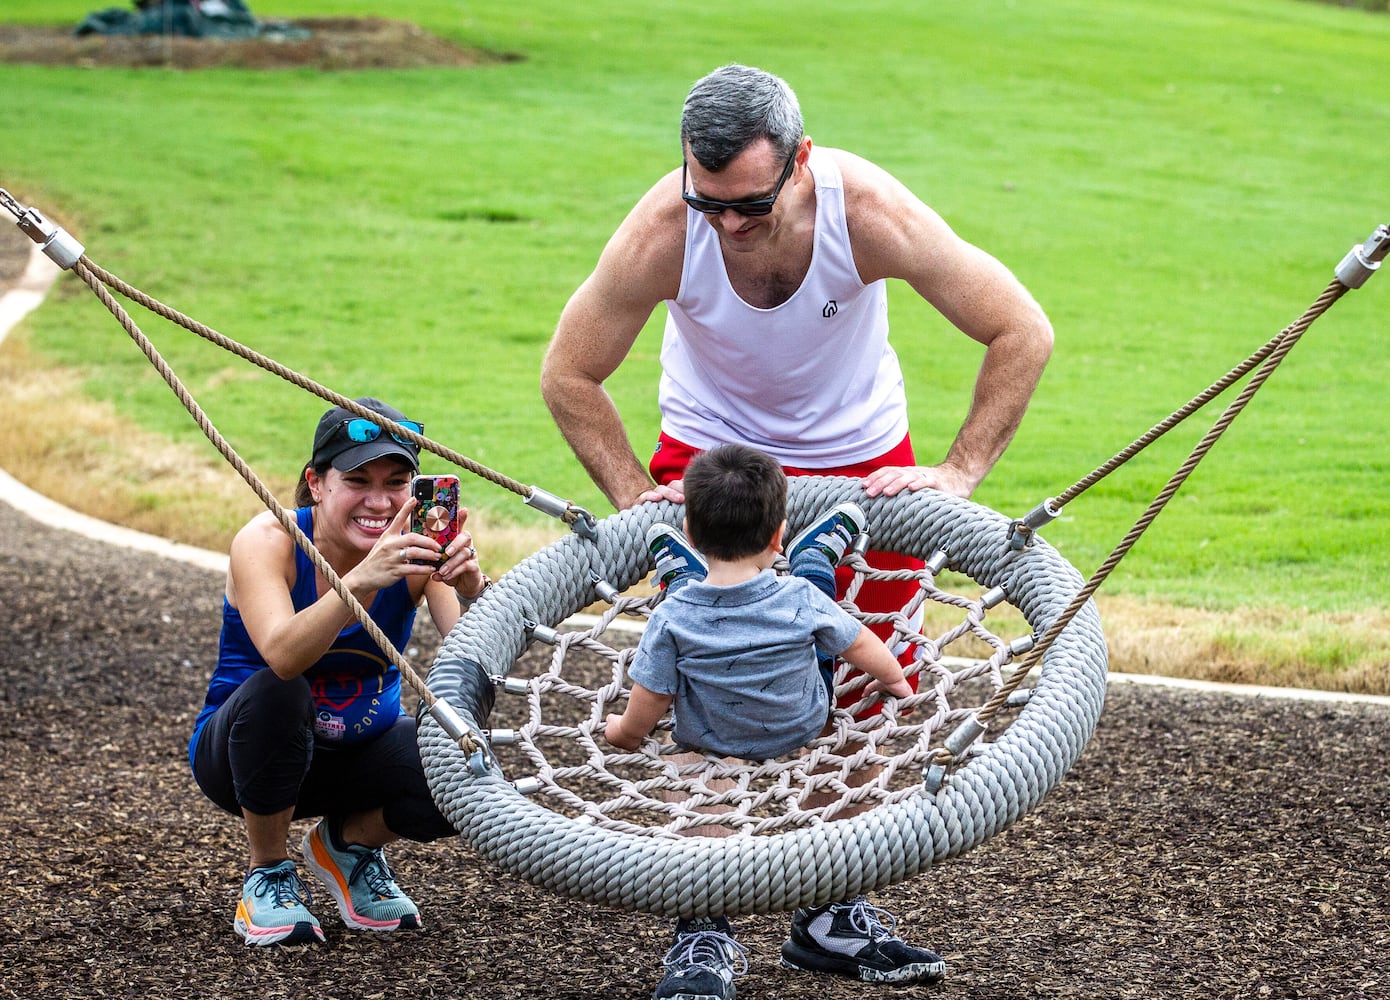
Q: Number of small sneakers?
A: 2